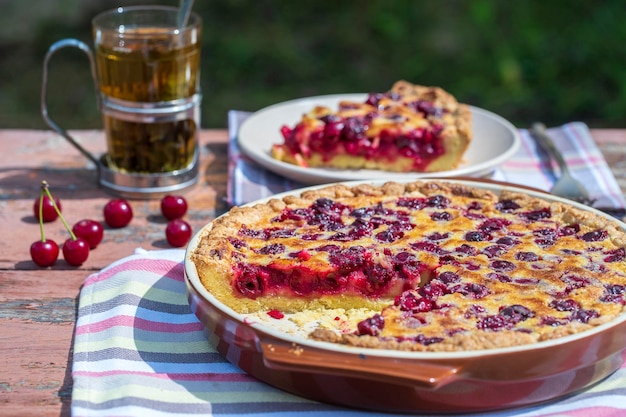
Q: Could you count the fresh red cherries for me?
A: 7